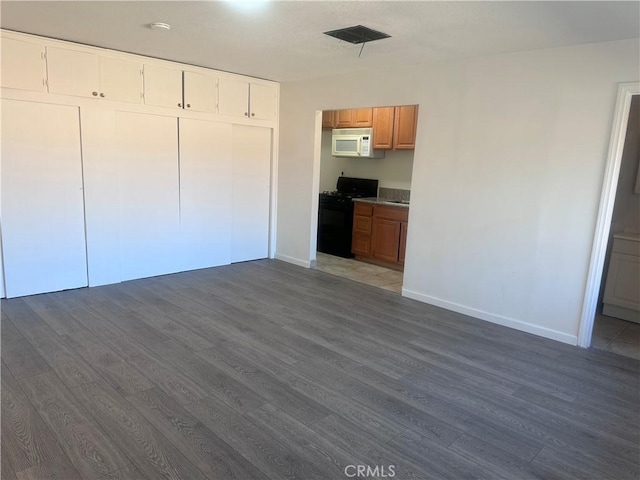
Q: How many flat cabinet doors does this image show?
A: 7